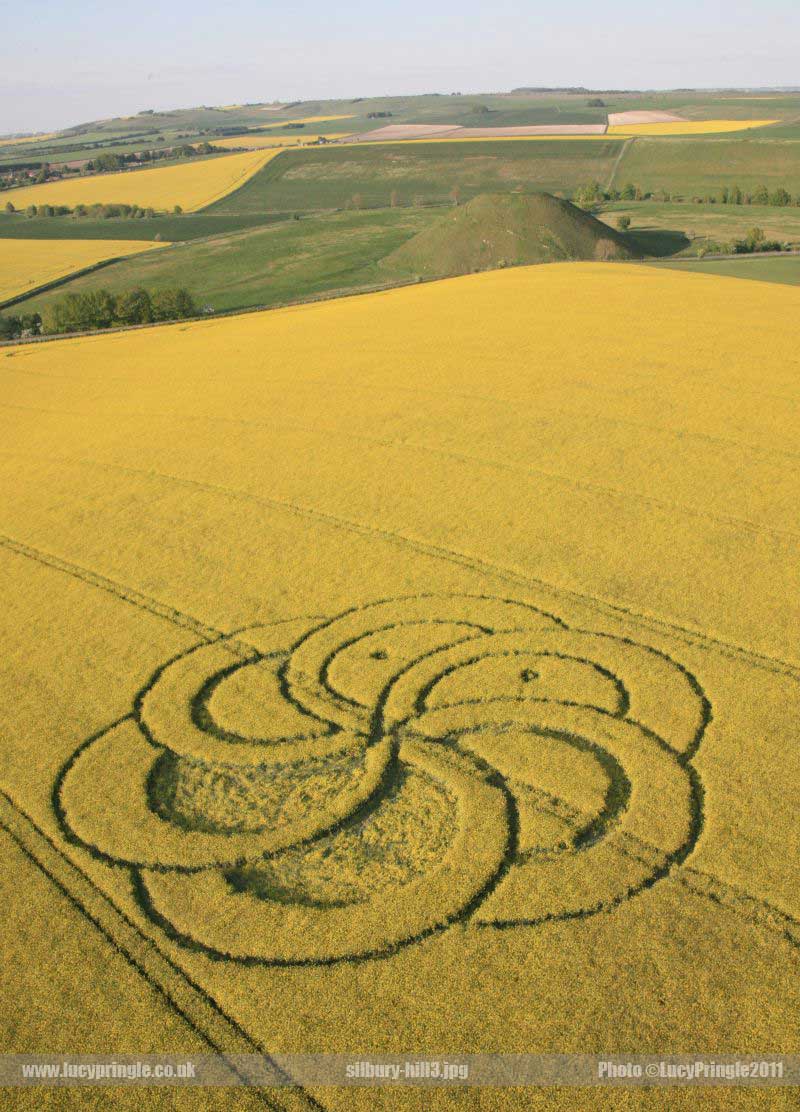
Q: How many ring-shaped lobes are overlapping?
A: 6